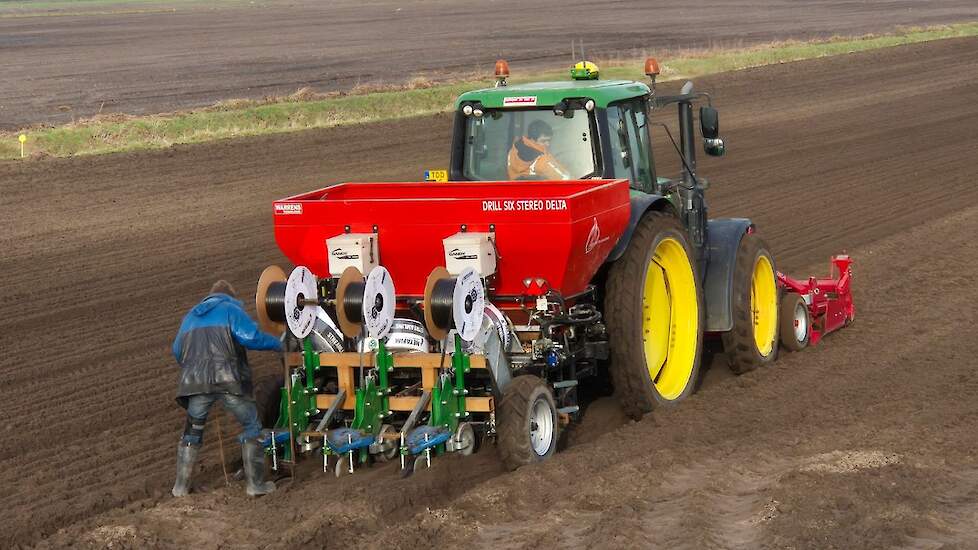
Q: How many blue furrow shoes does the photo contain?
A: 3